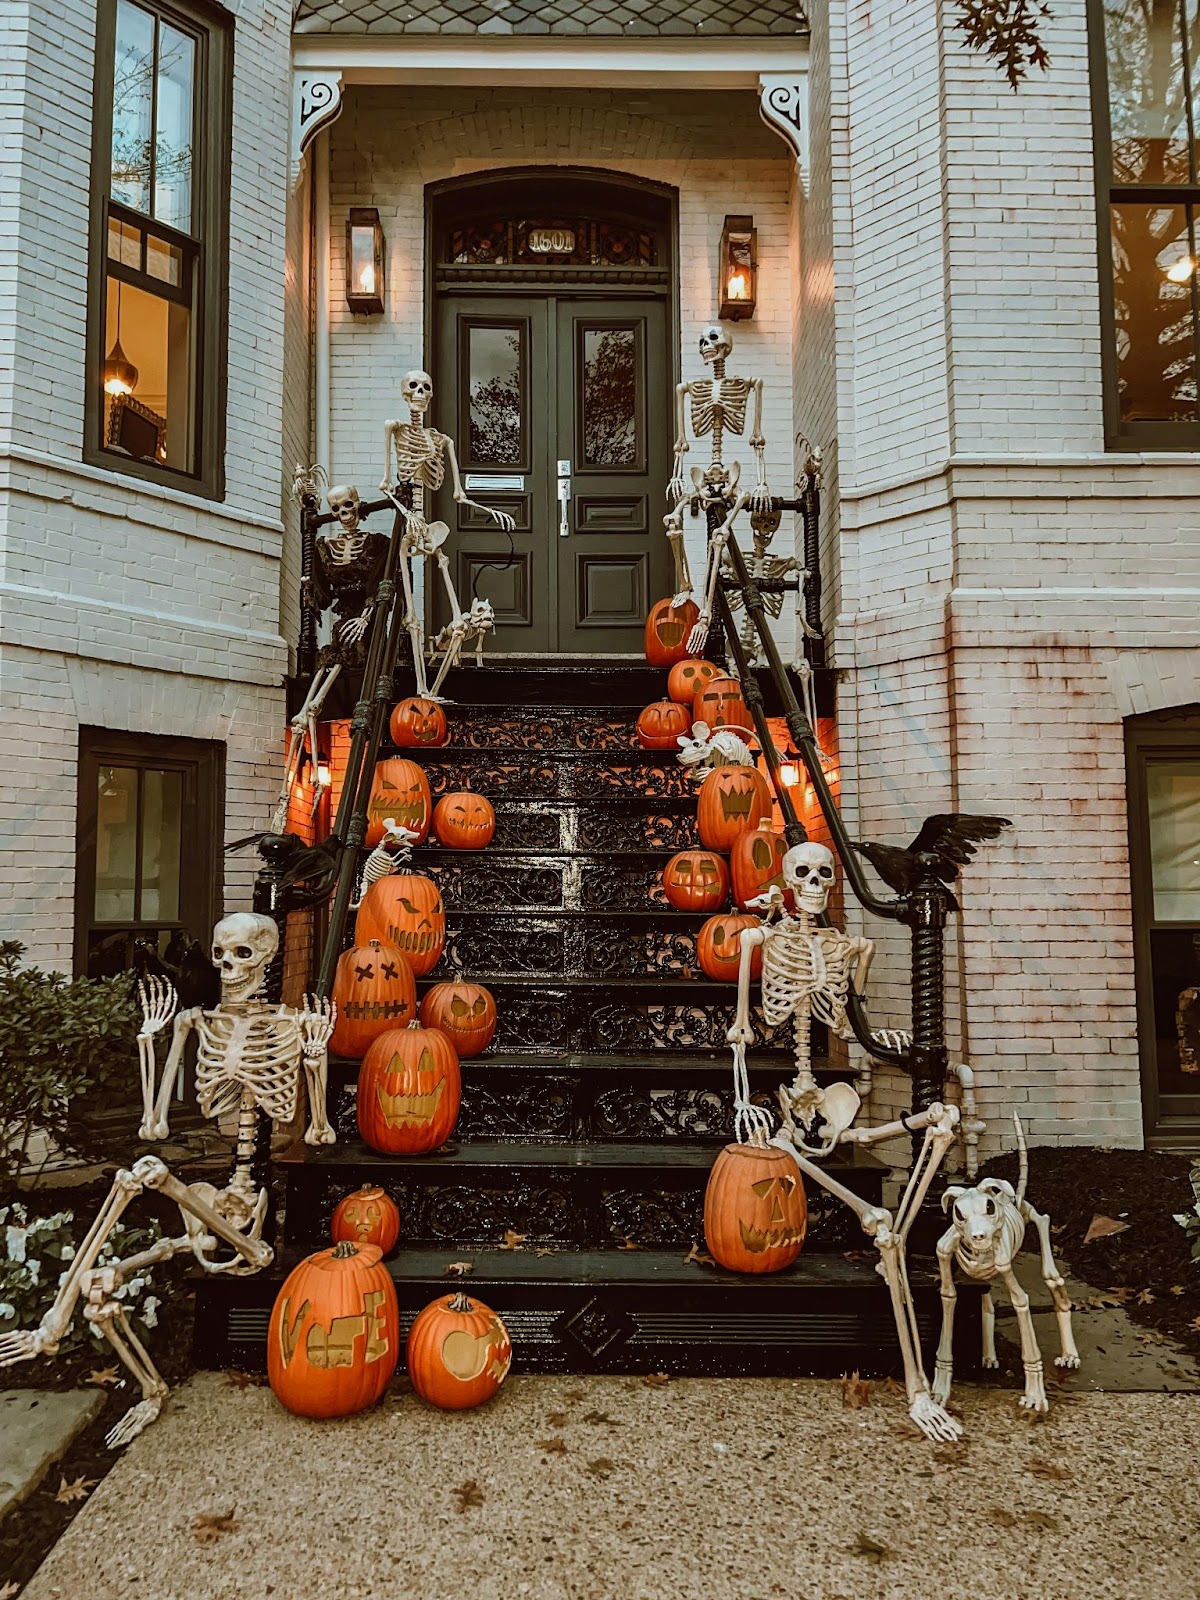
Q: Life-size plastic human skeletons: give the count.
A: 6